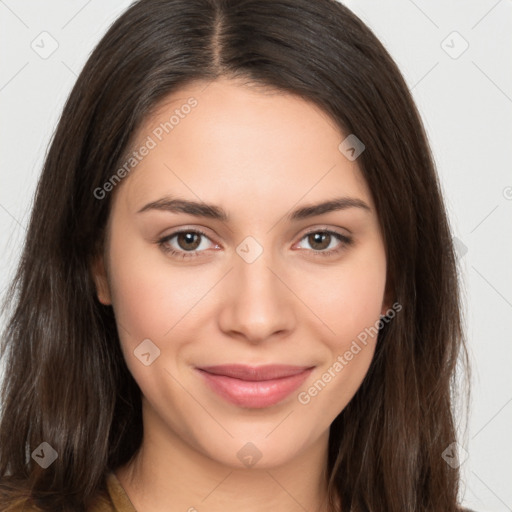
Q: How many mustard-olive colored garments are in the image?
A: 1